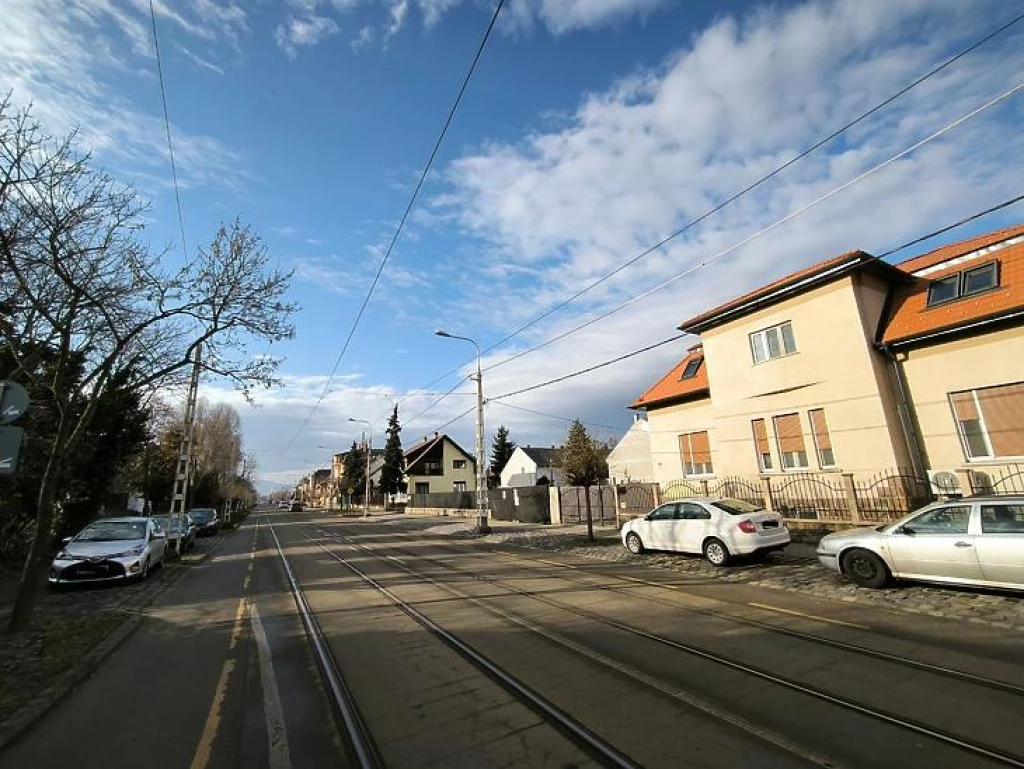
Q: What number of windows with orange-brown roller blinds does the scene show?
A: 5